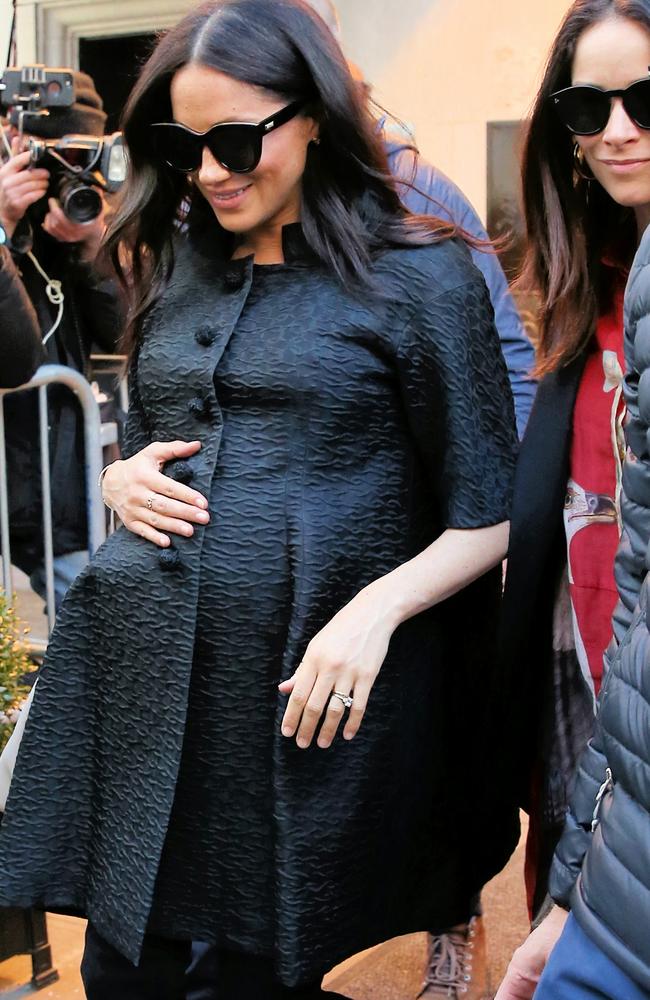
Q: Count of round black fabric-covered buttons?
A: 5